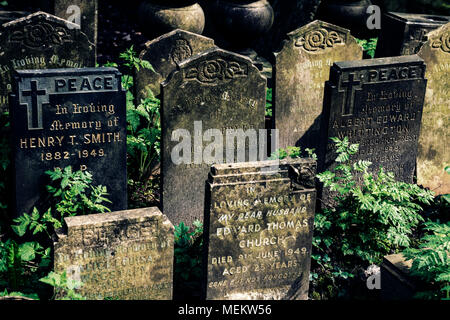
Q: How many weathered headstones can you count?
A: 9